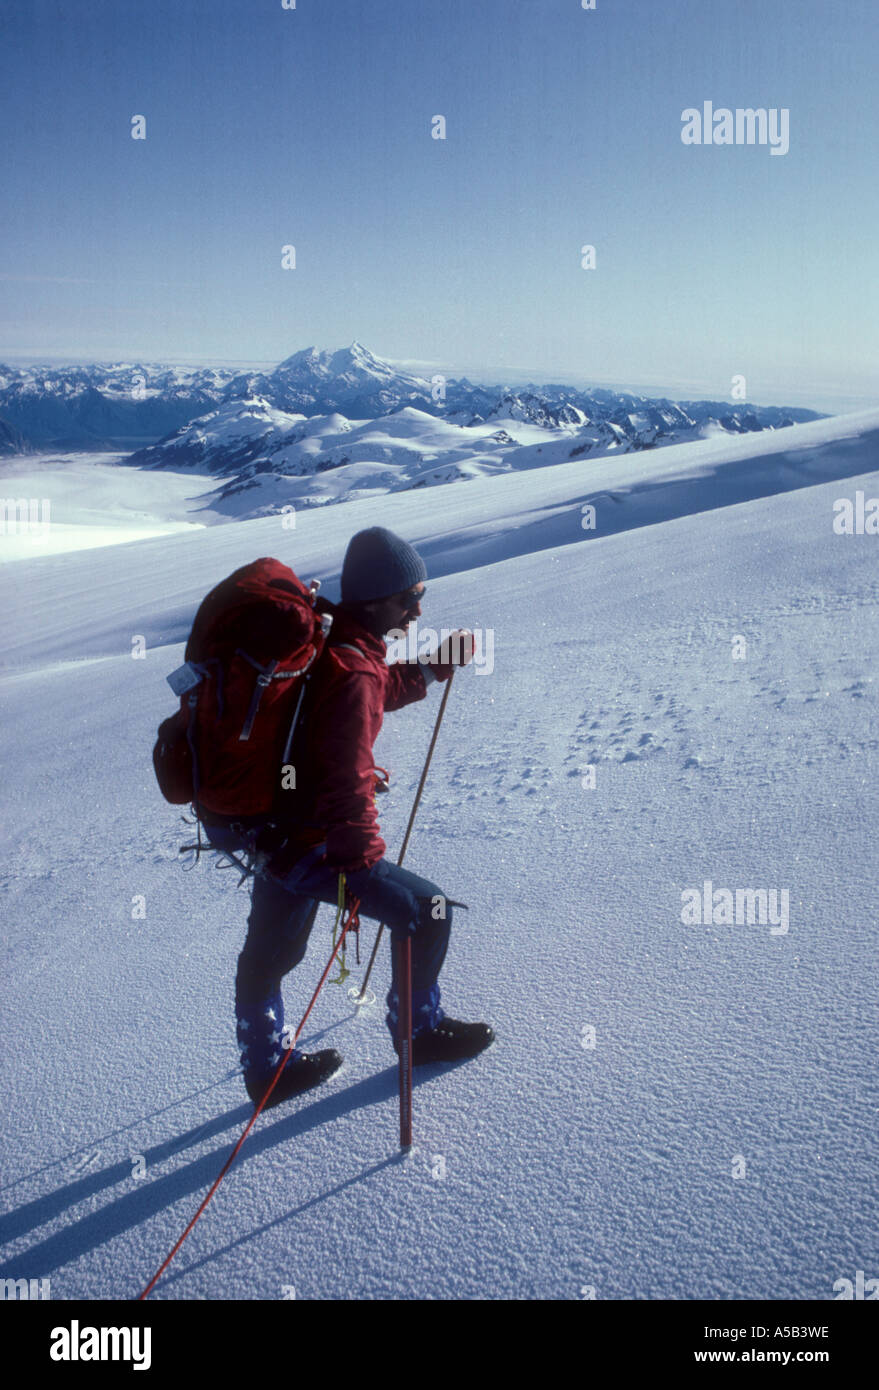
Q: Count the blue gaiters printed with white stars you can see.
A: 2